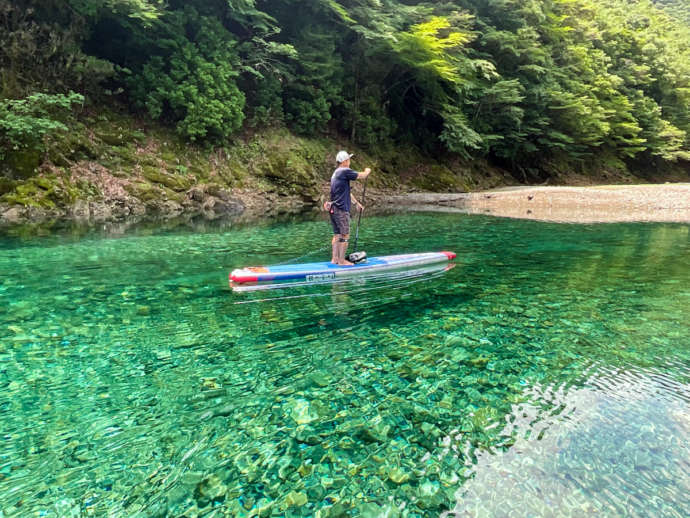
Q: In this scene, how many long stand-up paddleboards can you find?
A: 1